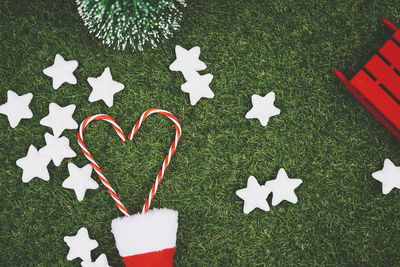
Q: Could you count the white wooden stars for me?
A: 15